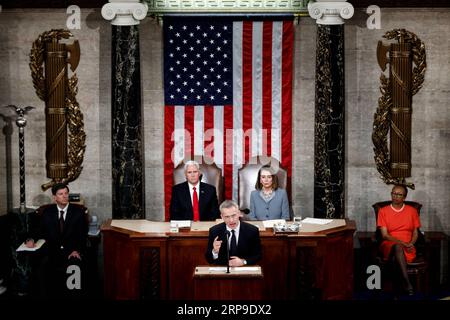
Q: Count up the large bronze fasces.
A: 2